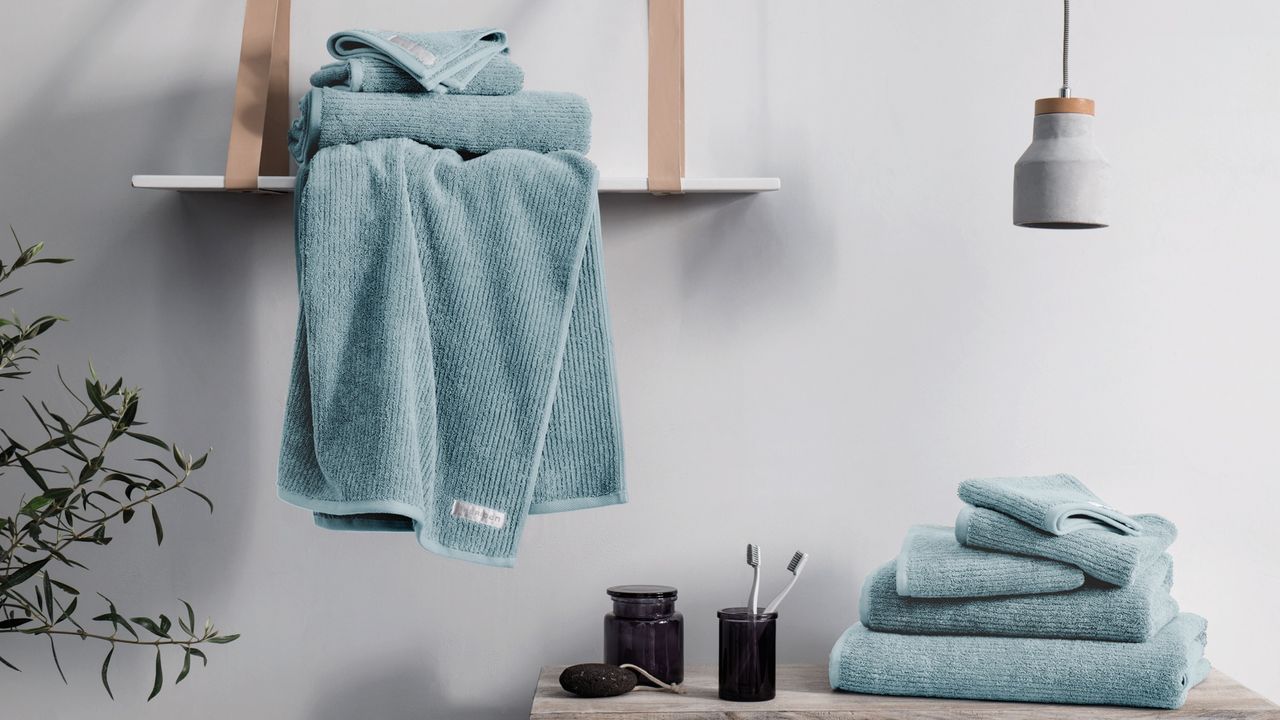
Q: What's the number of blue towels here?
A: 9